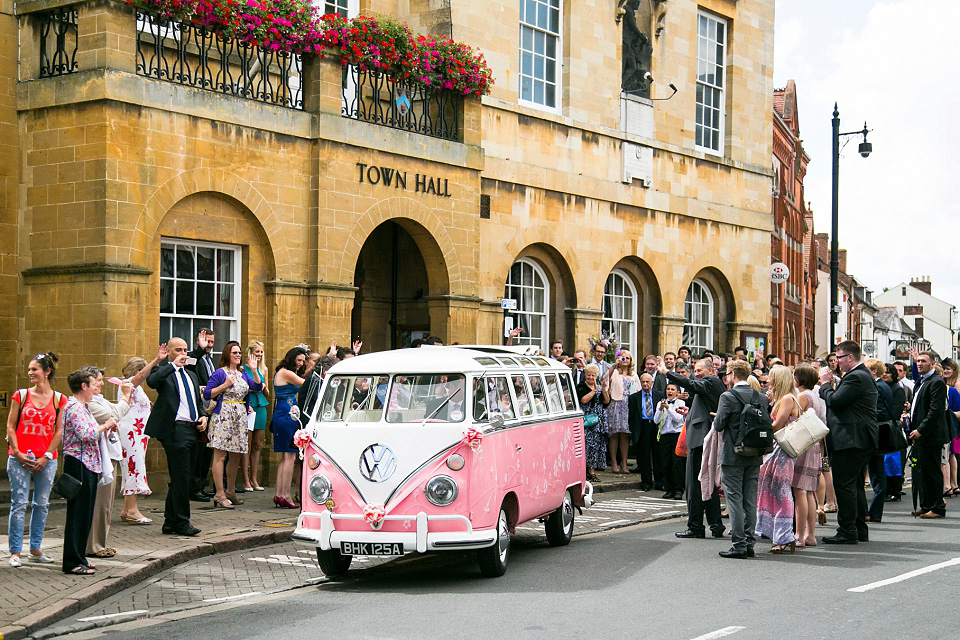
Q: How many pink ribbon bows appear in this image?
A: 3